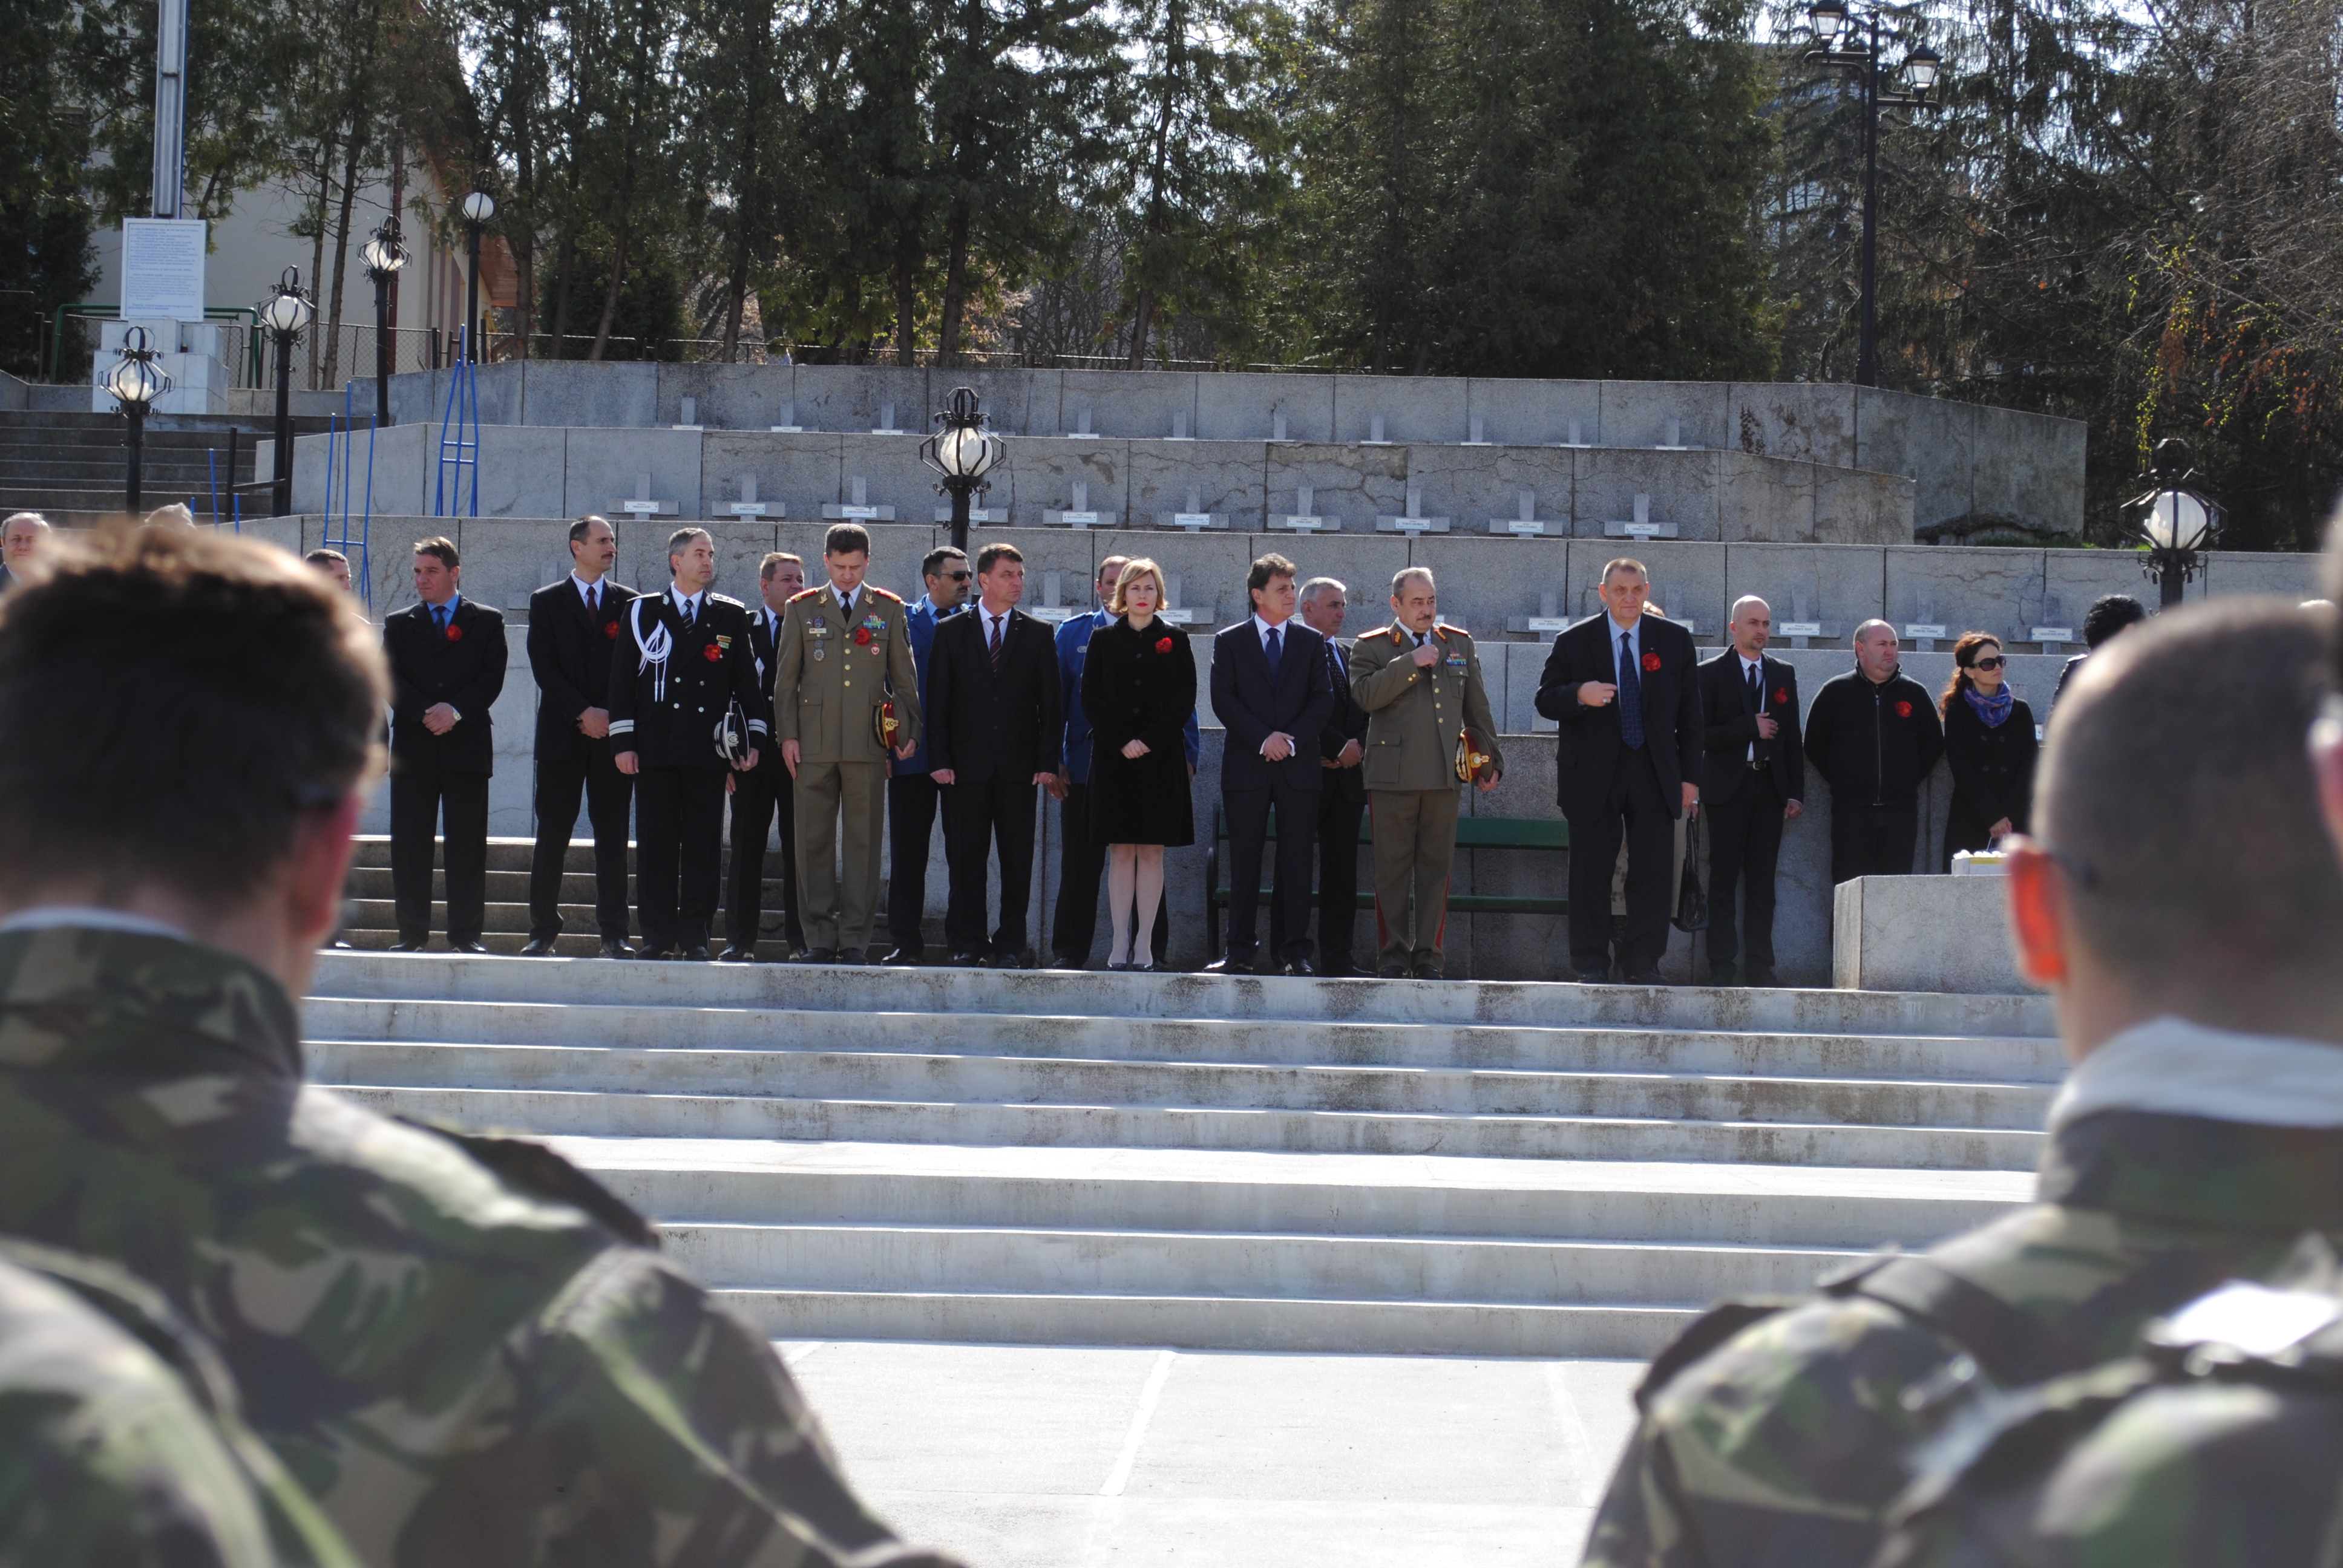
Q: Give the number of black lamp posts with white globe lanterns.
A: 6